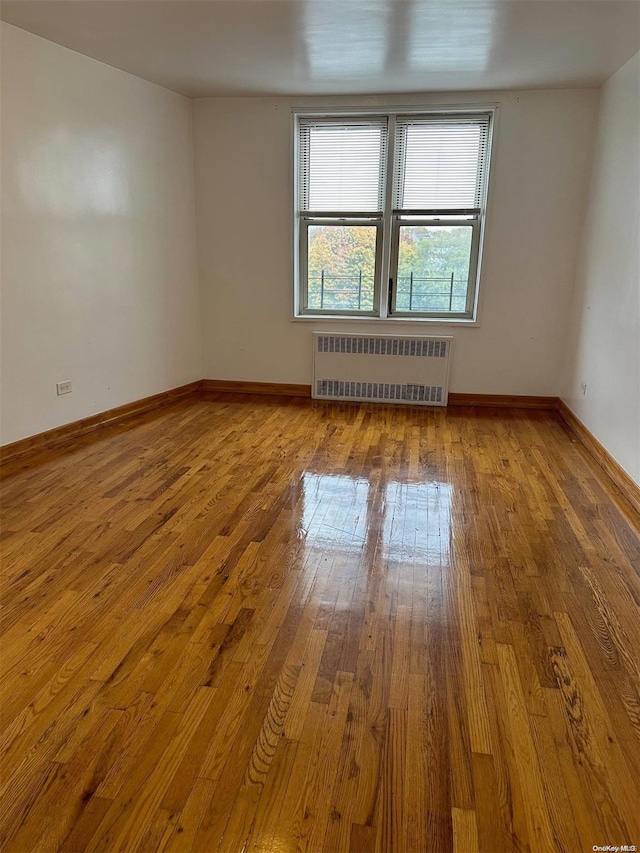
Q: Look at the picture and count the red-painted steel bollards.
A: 0